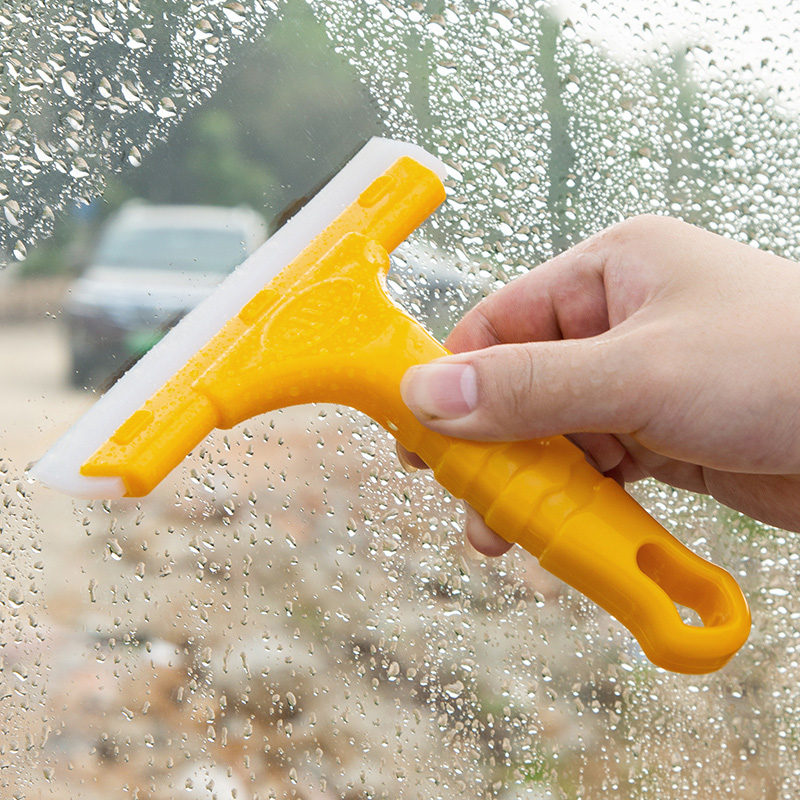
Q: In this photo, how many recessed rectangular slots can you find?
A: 3